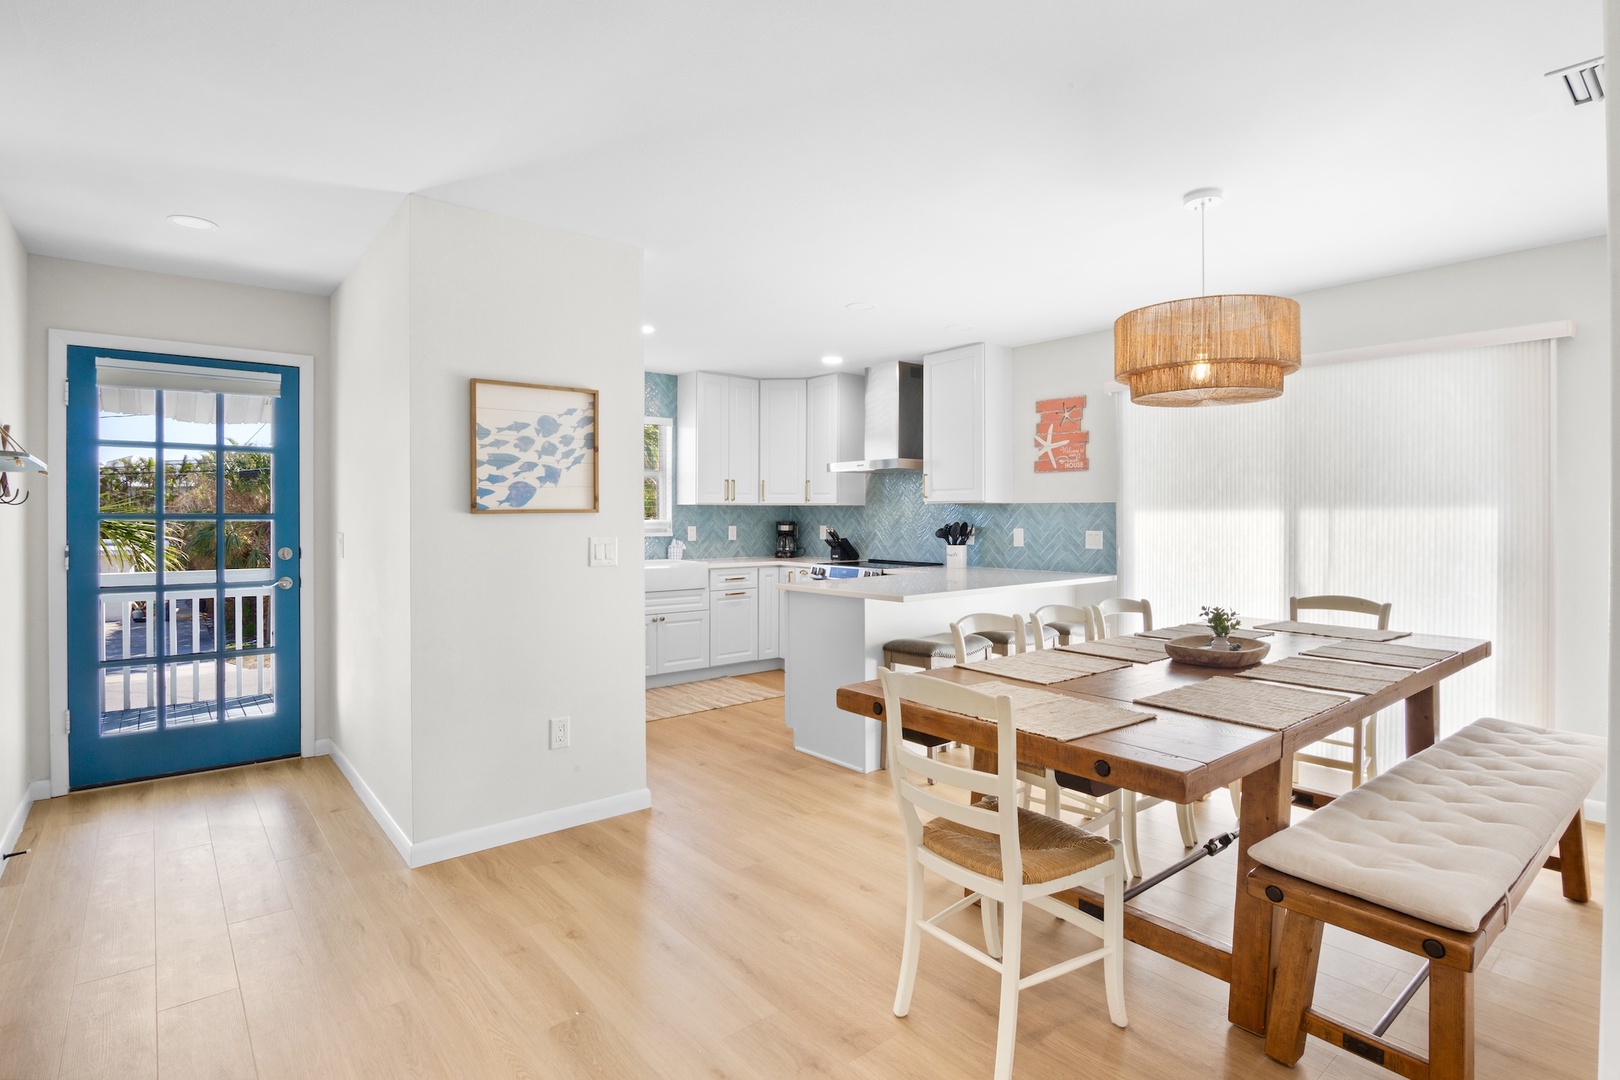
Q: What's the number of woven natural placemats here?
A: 8